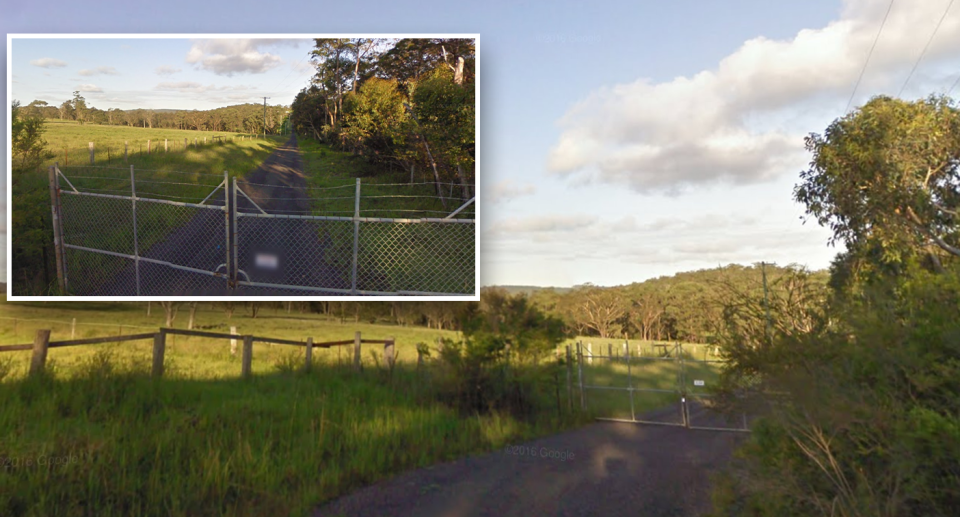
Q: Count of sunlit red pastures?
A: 0